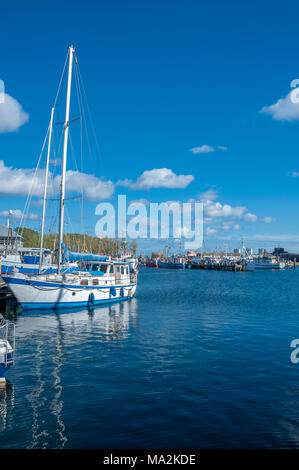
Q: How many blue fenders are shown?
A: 3